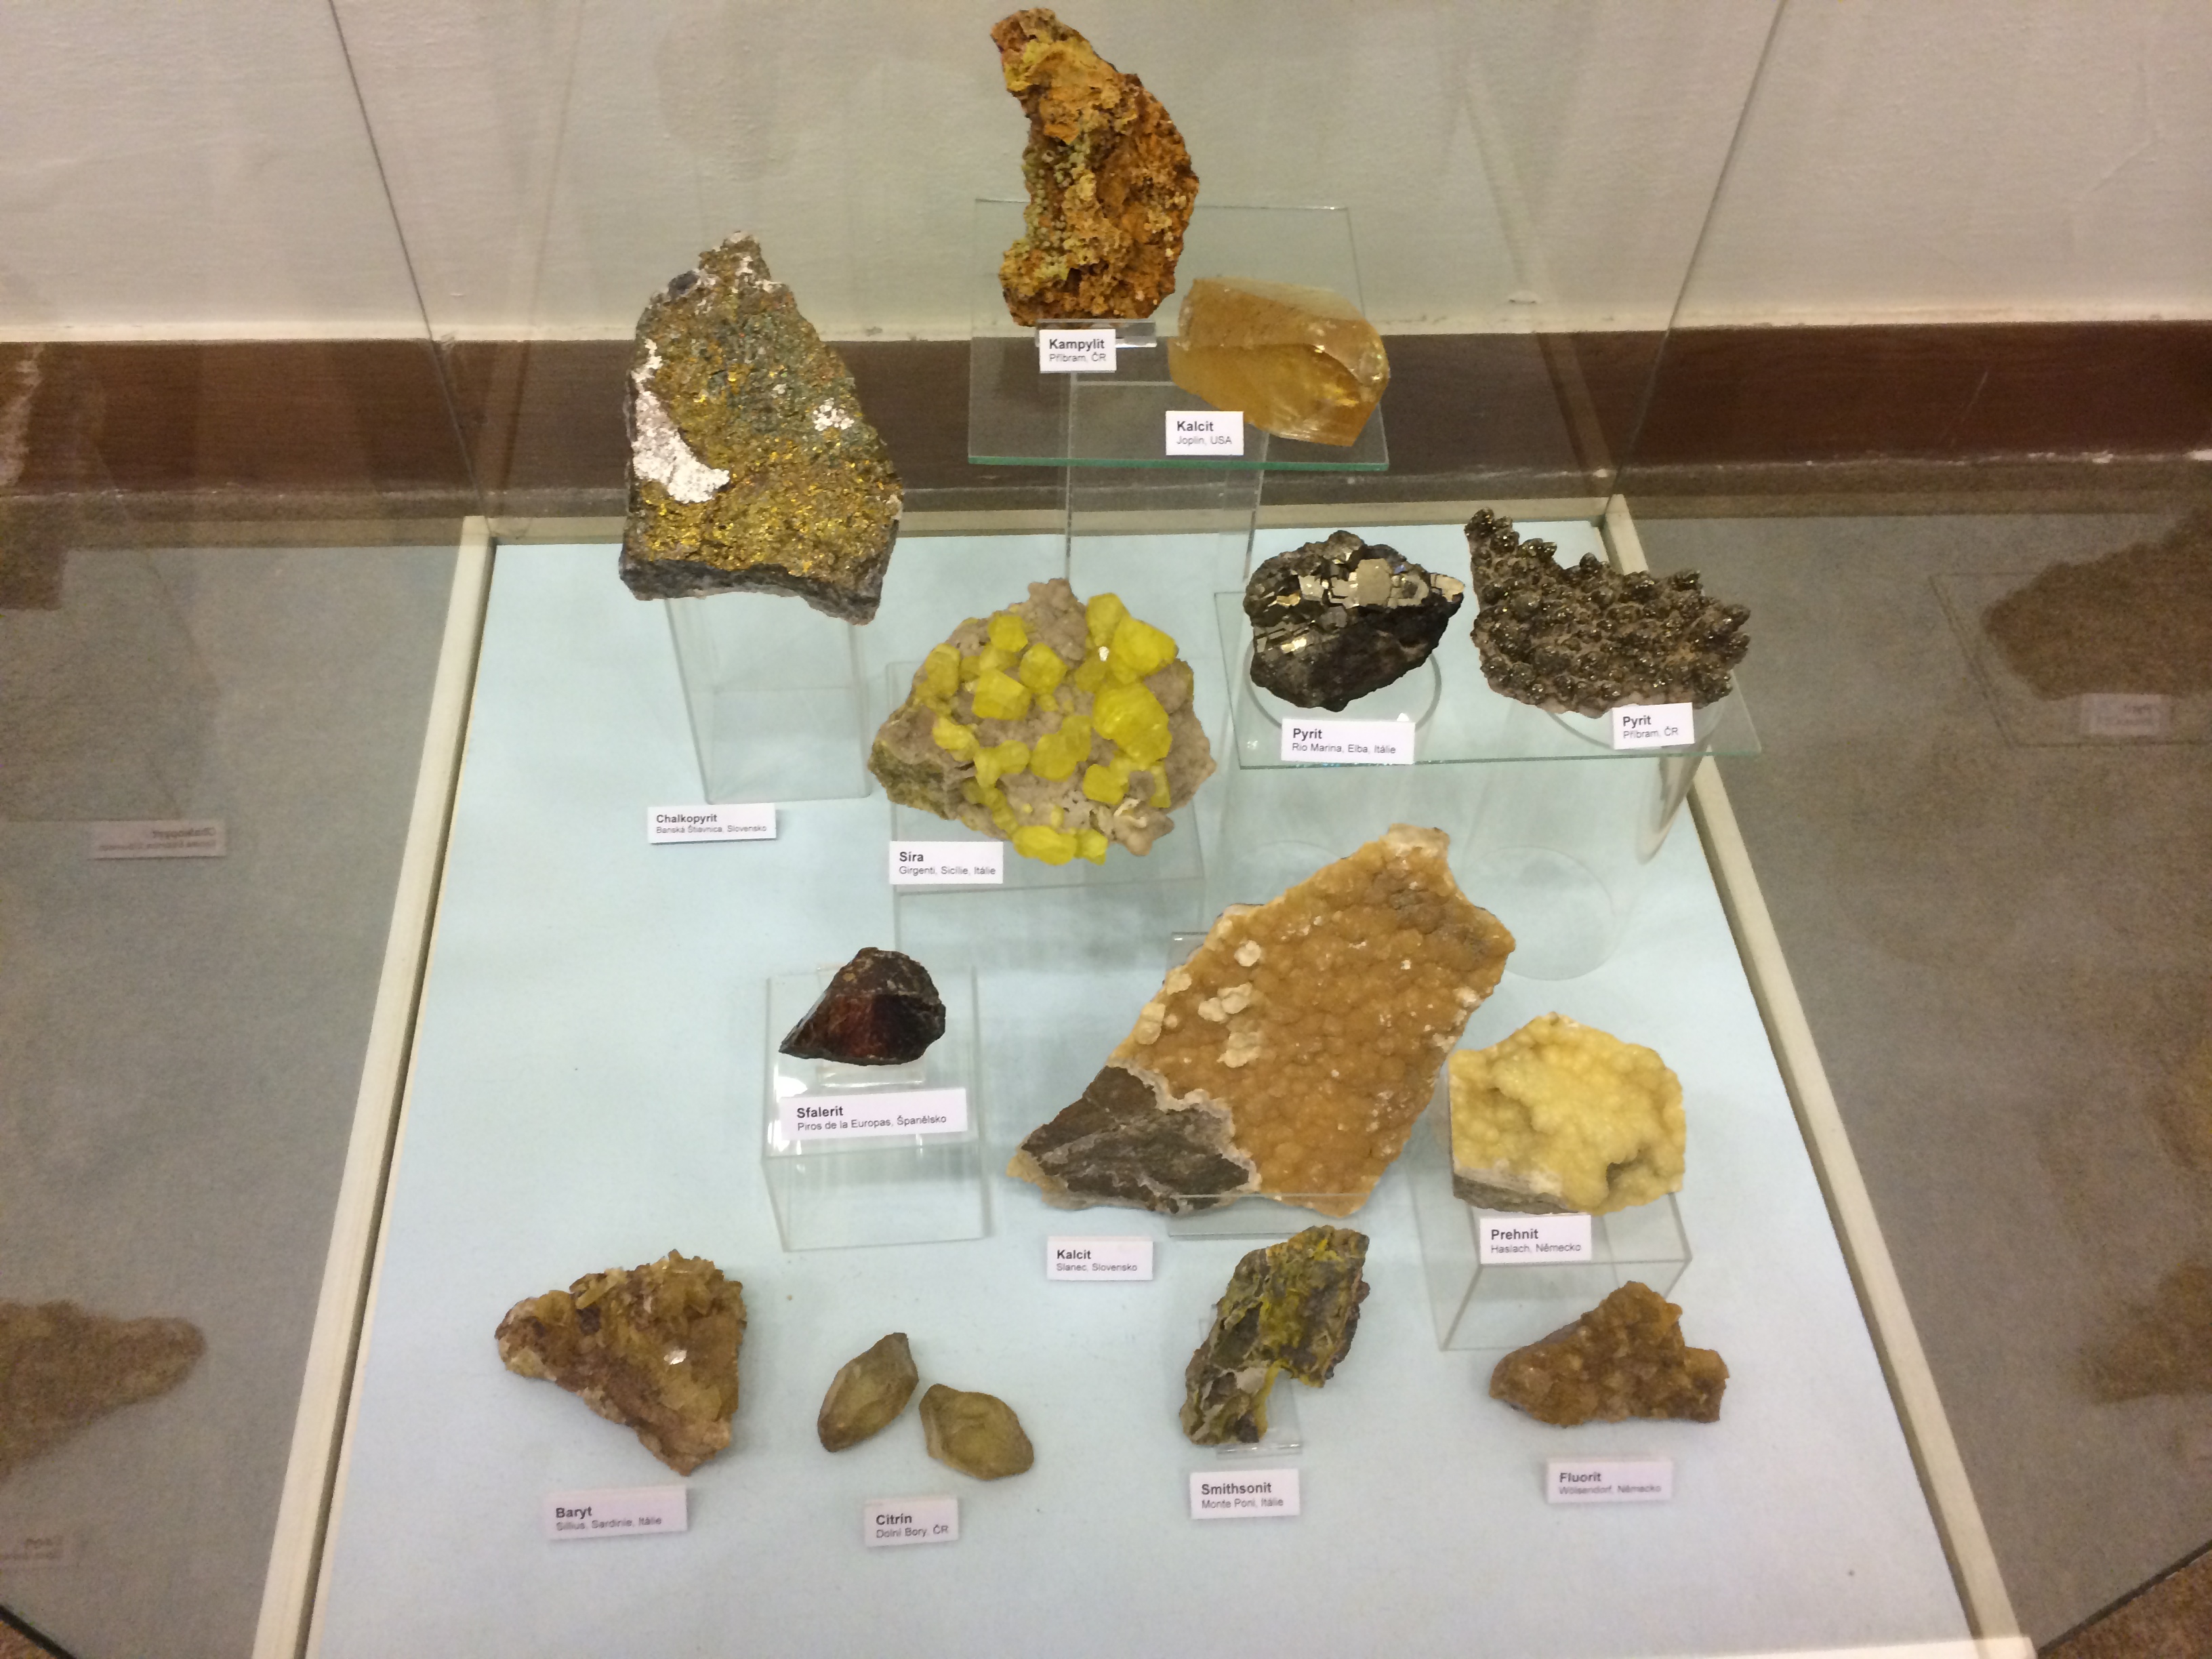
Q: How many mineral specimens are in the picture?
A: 14